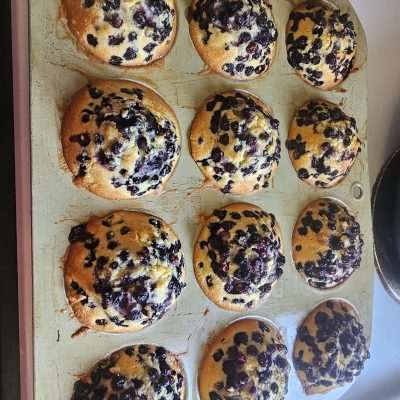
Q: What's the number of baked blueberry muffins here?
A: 12